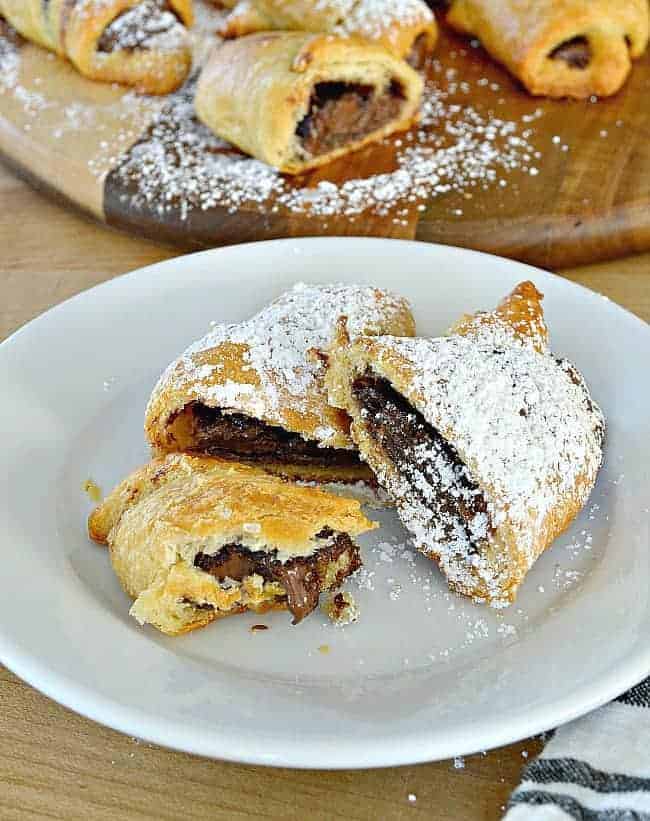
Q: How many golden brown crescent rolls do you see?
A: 7